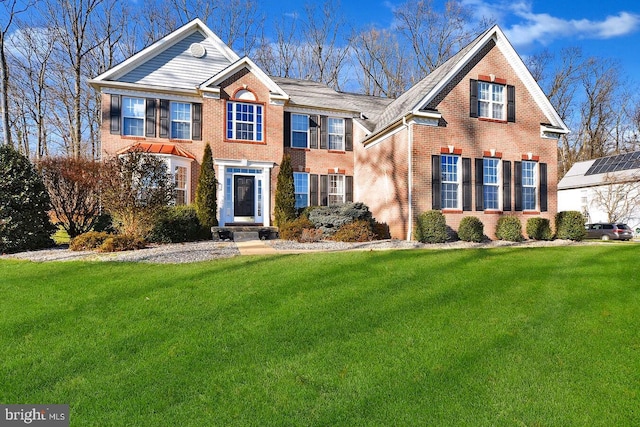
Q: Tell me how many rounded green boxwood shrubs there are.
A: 5